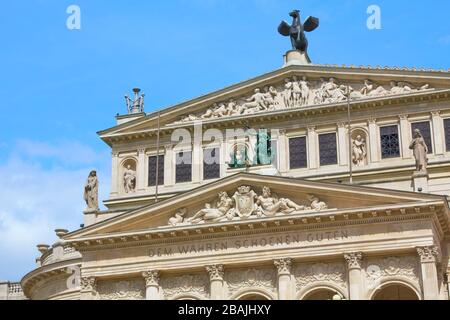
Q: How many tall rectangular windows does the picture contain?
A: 8